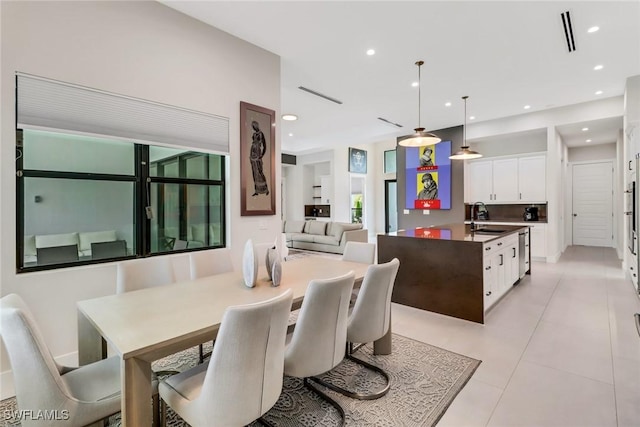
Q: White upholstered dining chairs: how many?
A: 8